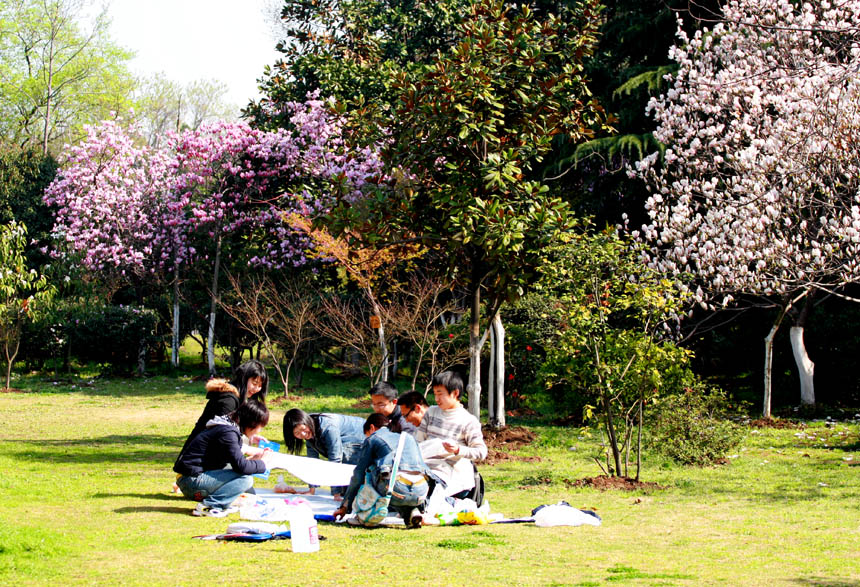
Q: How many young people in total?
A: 7